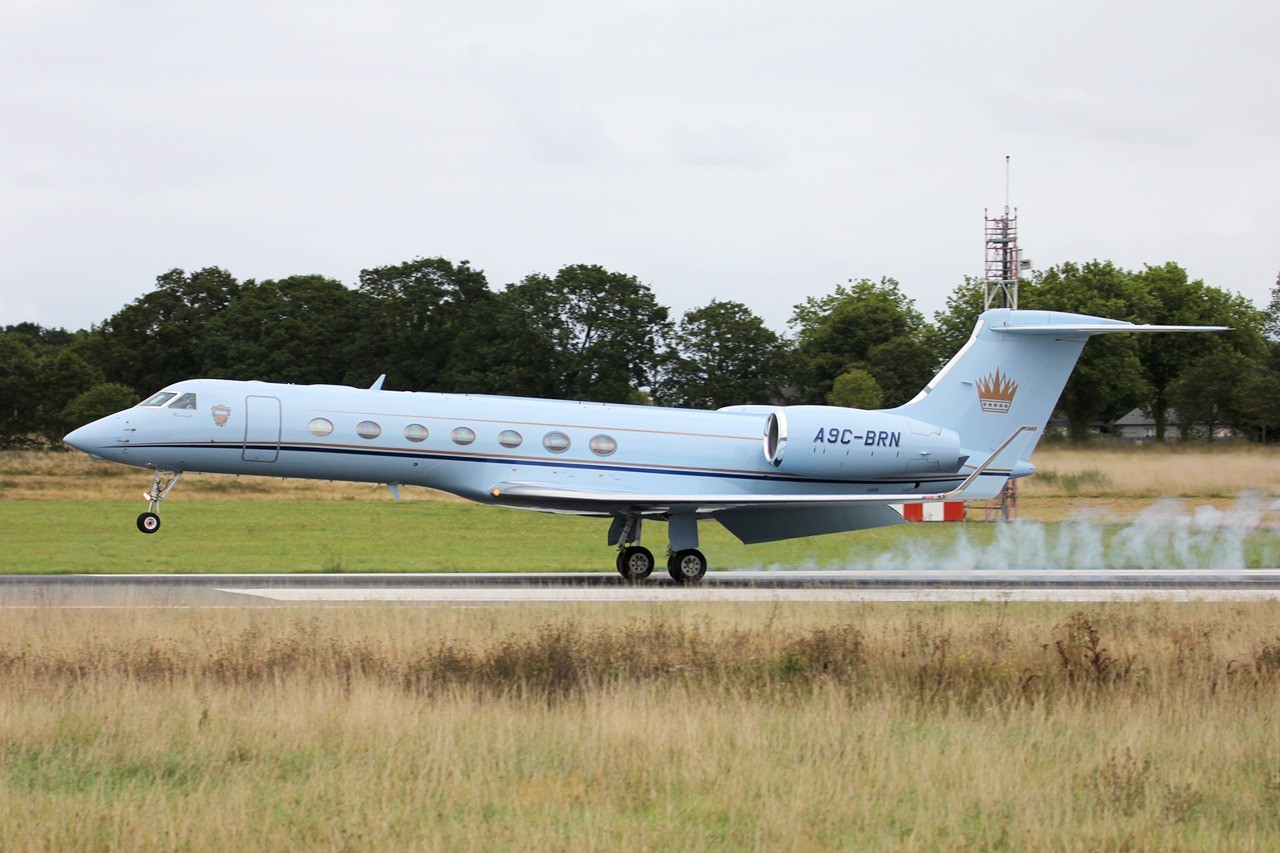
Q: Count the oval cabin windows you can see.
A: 7